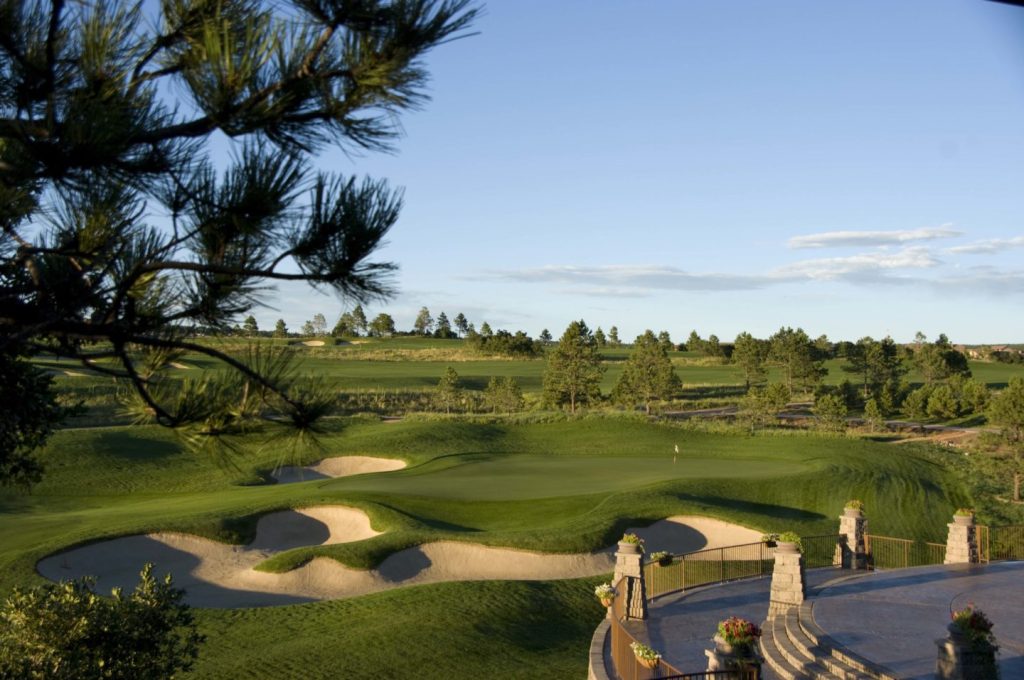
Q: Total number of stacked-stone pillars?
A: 6